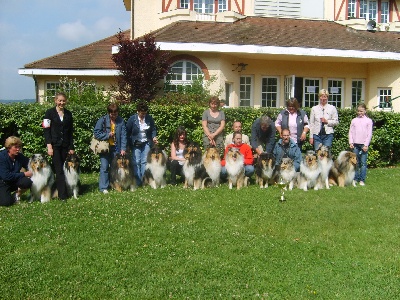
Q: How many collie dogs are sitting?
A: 12